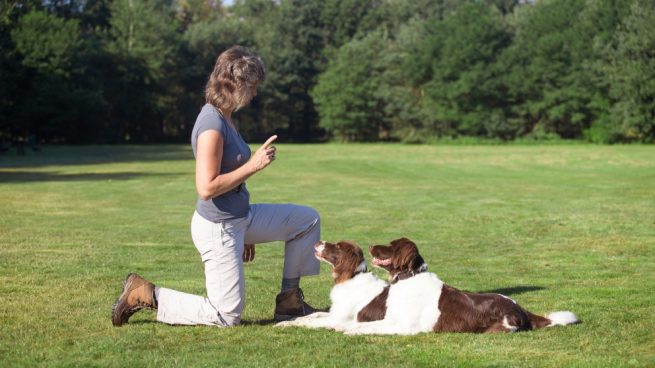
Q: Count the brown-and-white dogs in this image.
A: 2